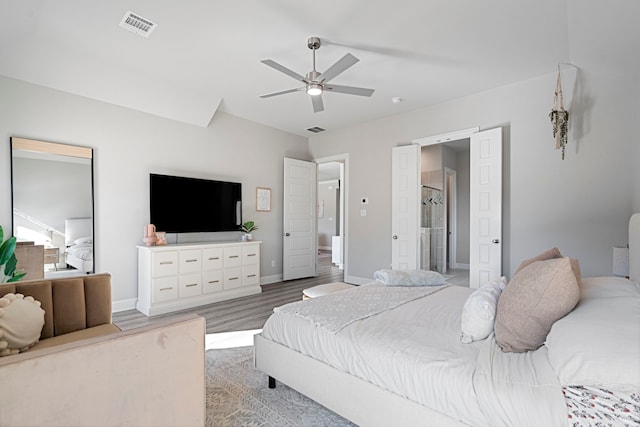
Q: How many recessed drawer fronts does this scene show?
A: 10